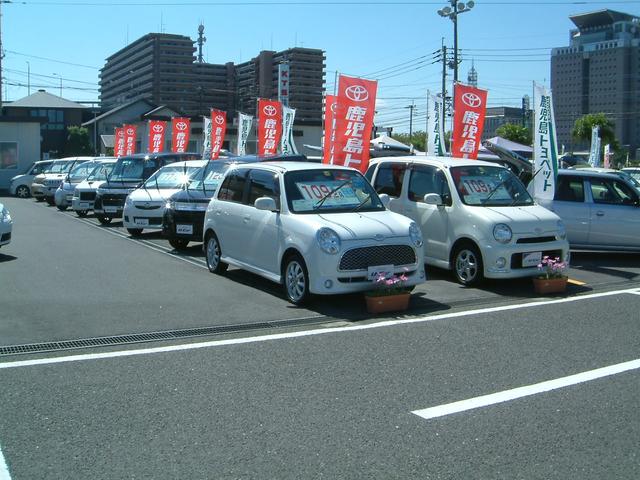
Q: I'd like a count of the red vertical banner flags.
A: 9